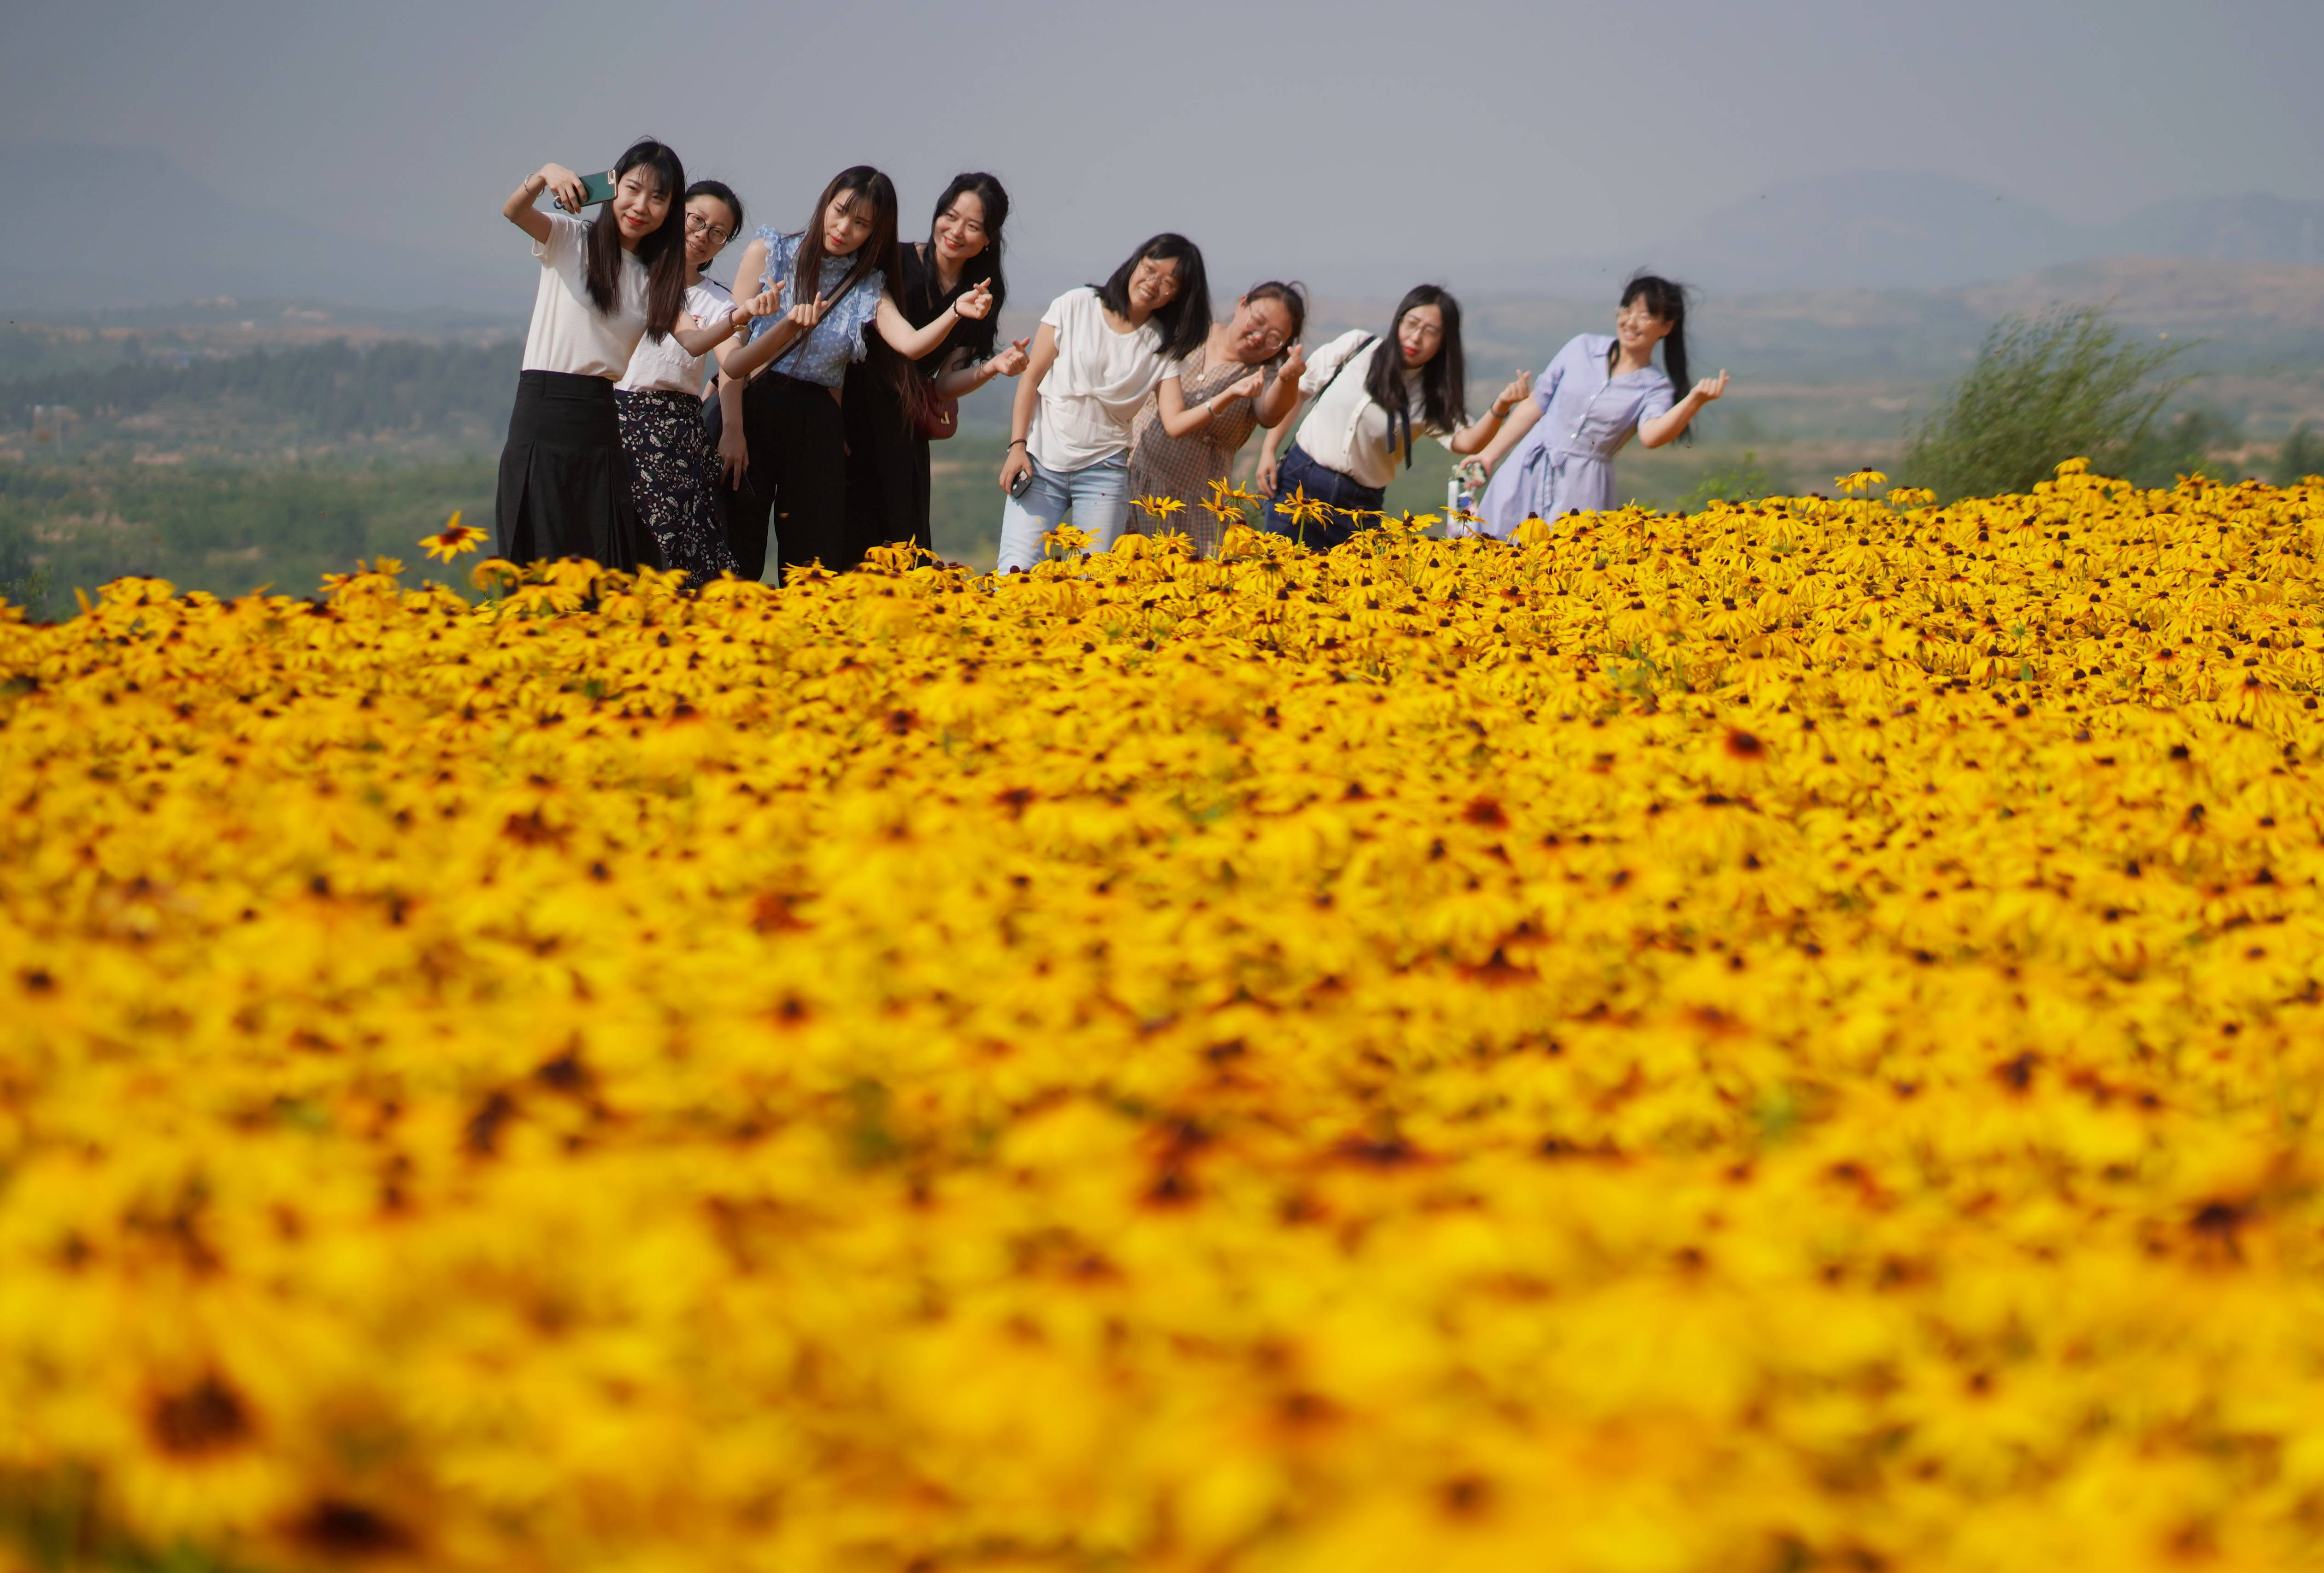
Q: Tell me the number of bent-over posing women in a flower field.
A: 8